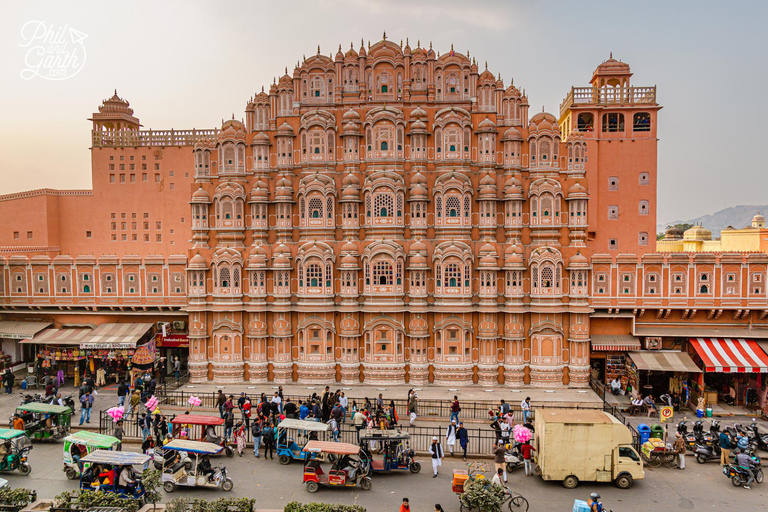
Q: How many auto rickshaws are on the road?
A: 9